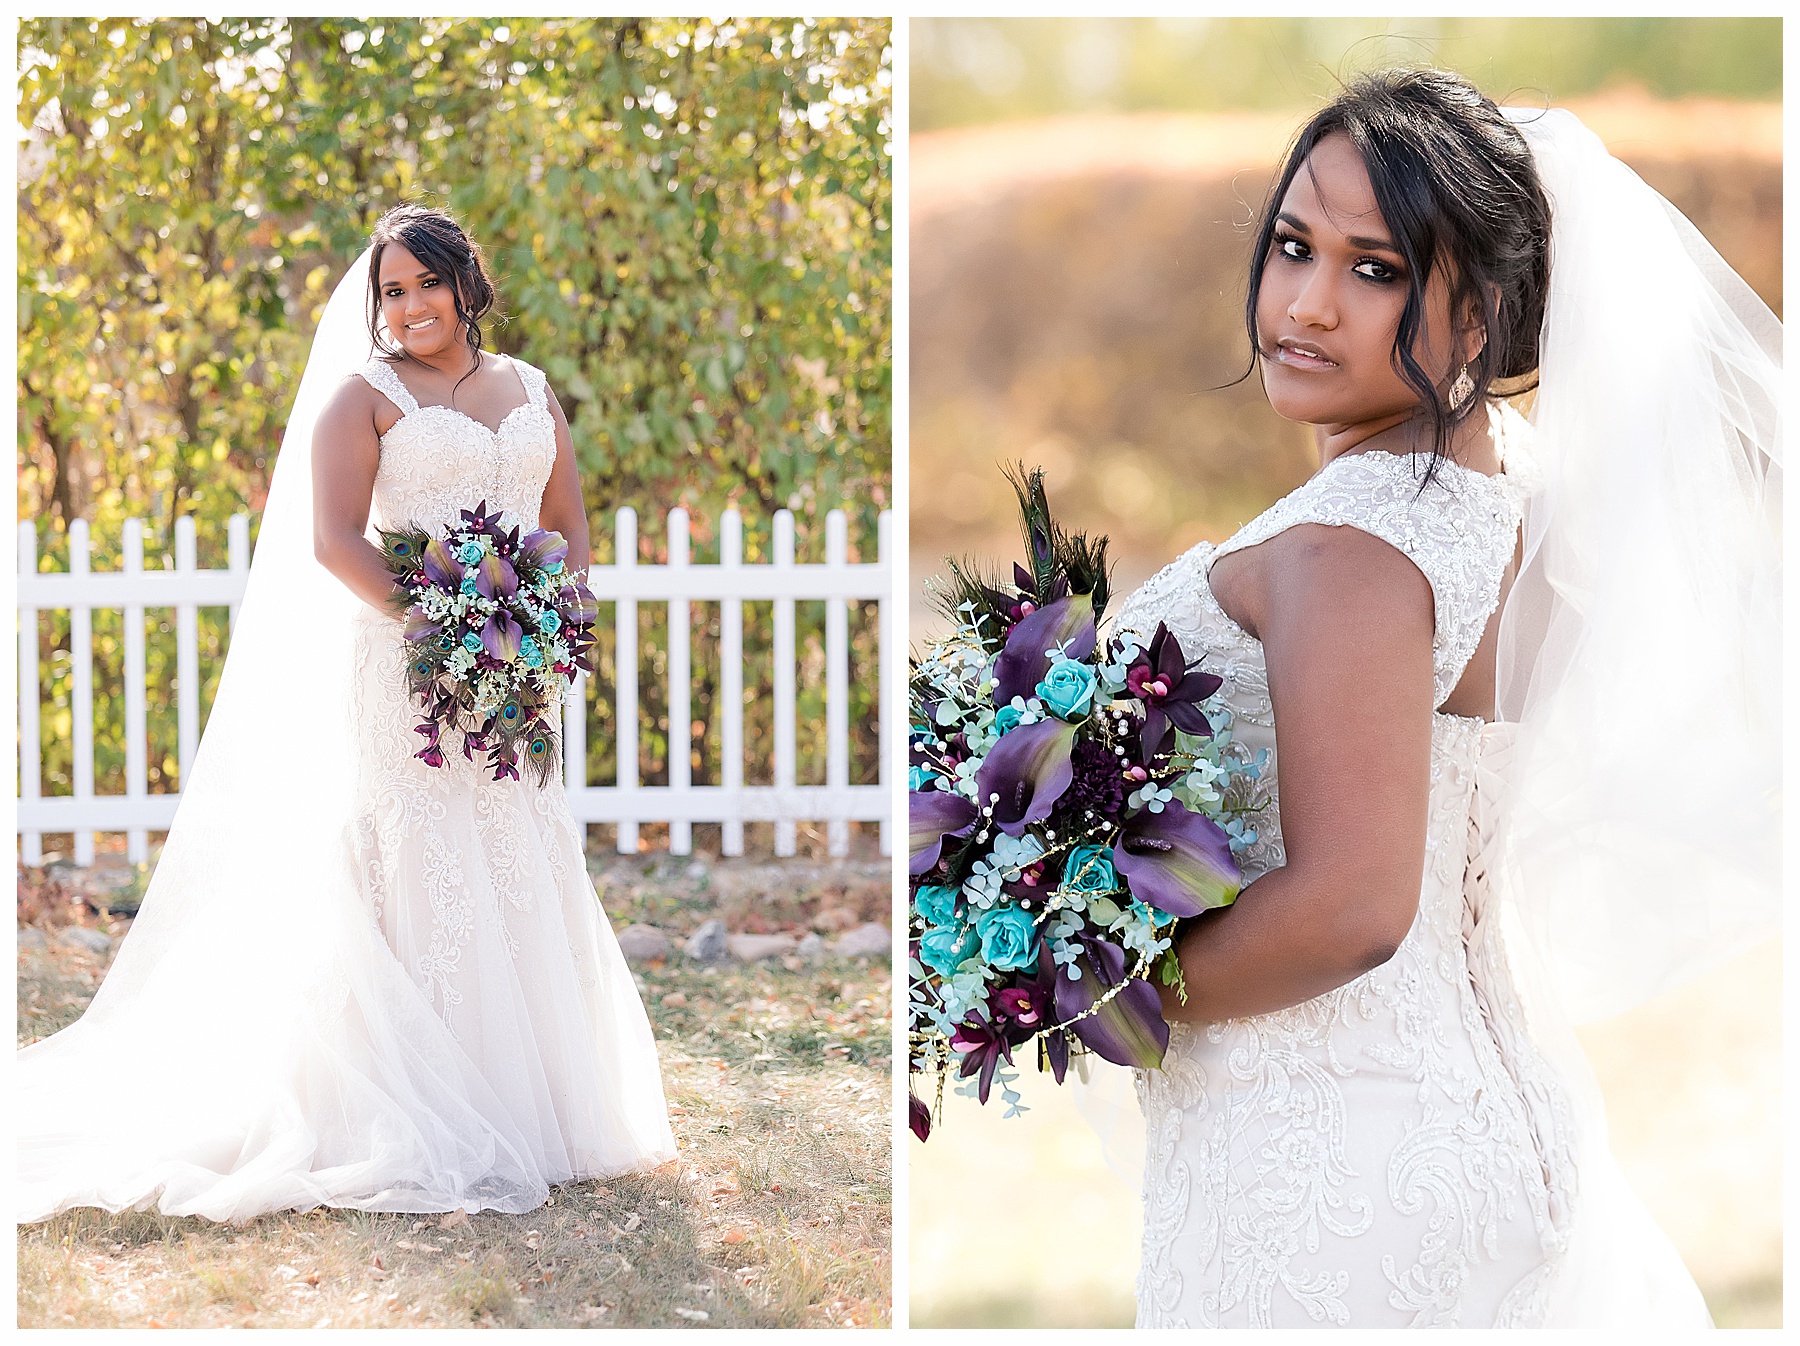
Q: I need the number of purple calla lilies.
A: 11